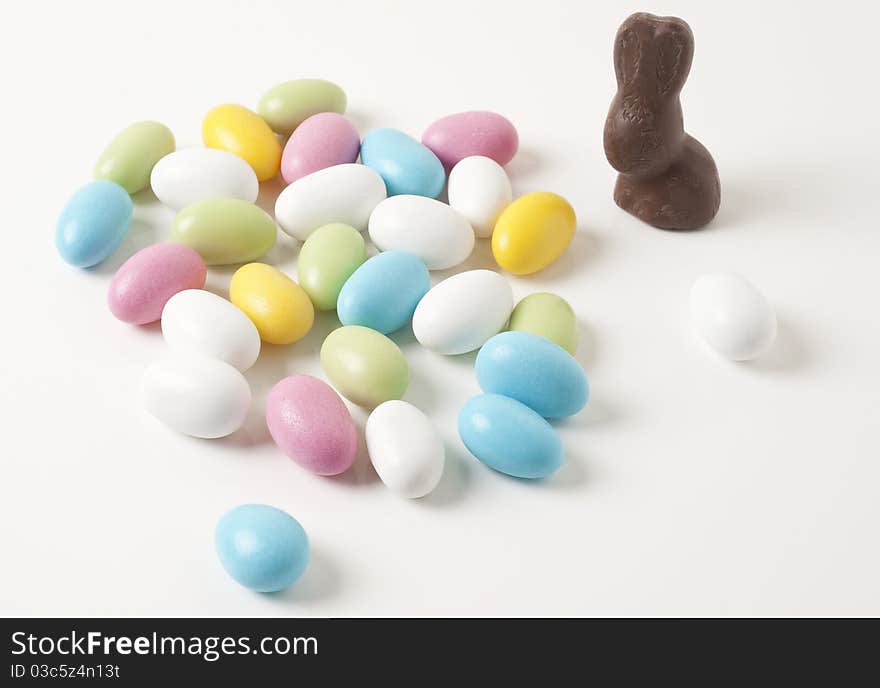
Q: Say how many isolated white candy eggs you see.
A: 1